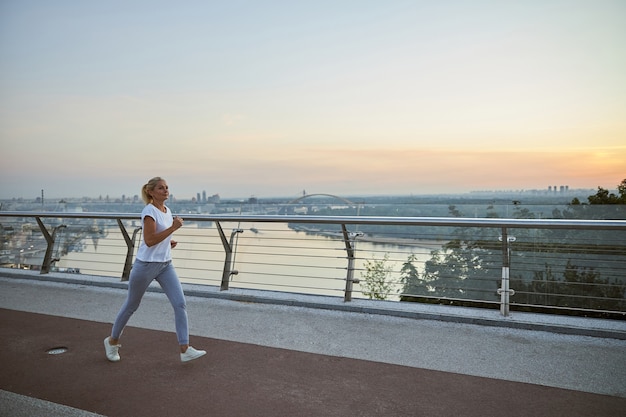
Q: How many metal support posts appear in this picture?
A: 5